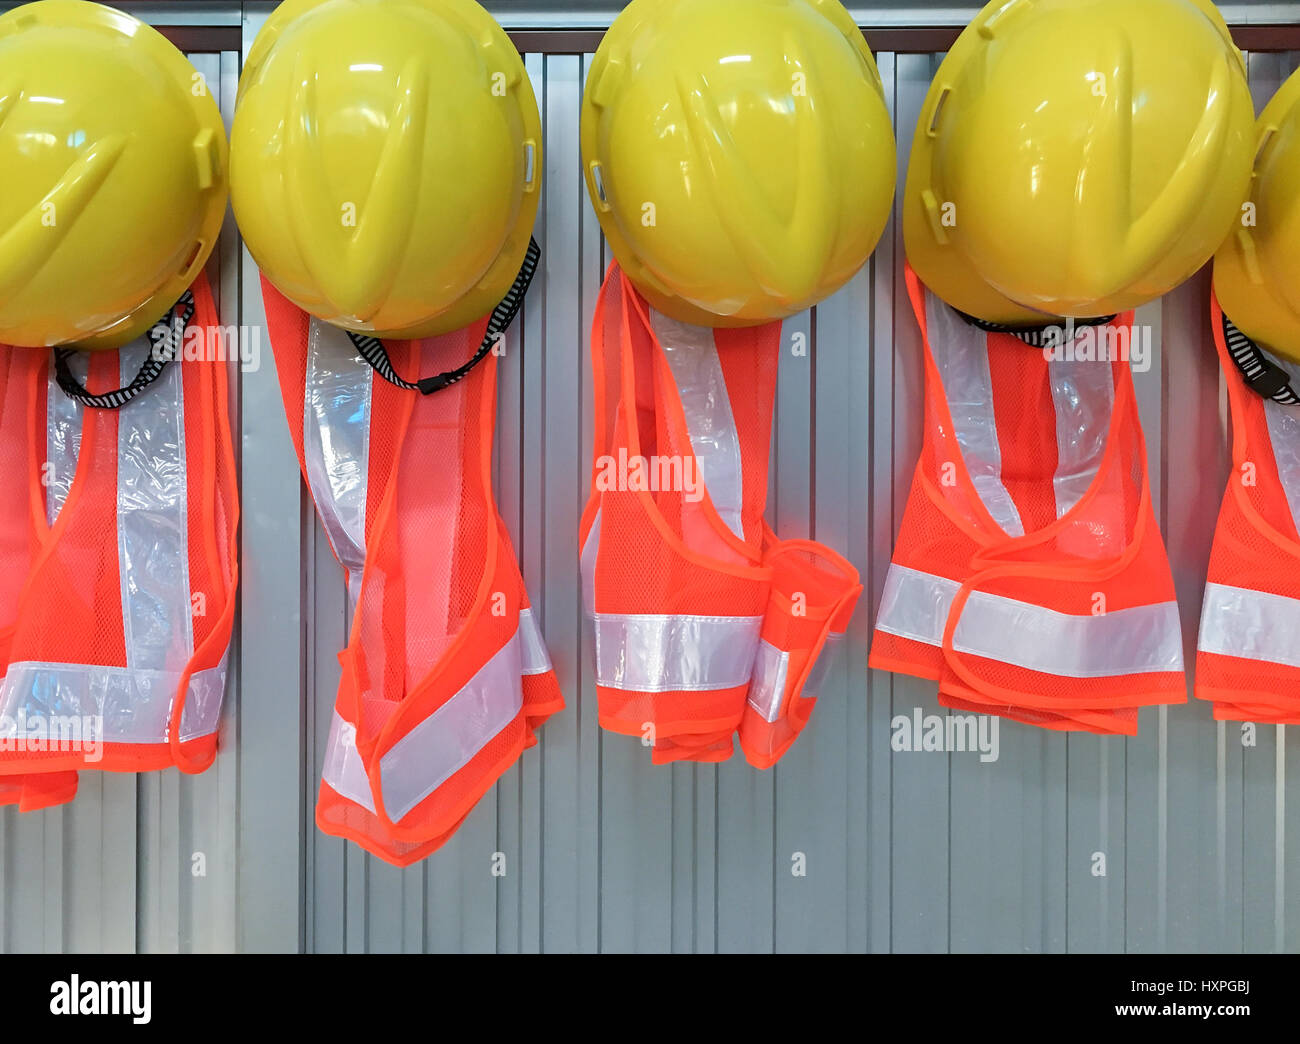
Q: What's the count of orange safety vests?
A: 5